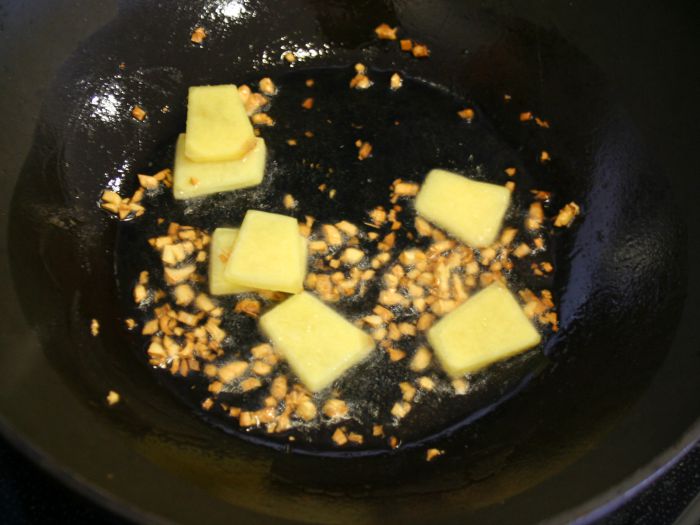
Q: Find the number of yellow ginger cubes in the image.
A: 7